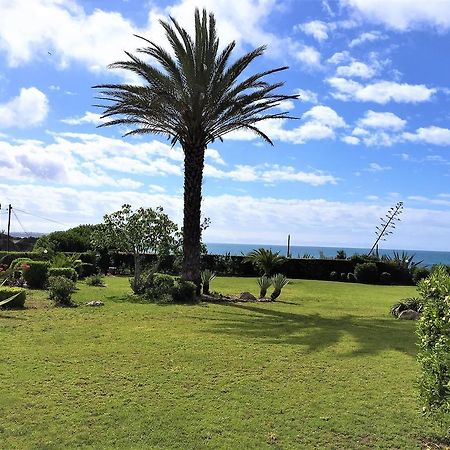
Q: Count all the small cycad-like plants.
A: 3